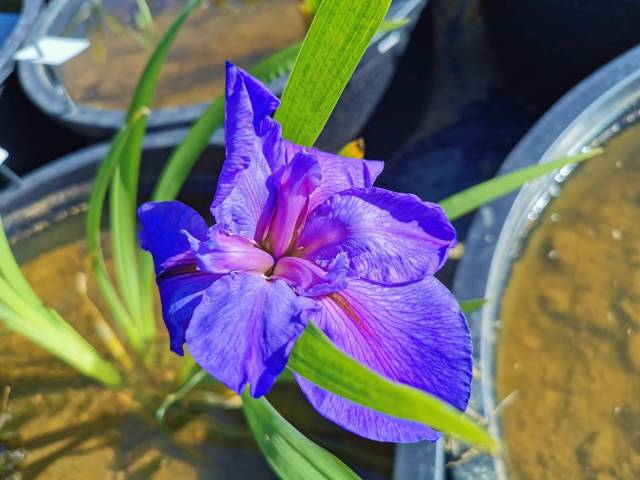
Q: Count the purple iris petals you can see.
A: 6